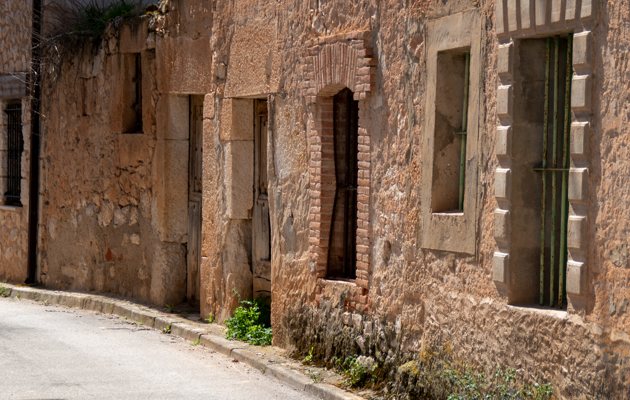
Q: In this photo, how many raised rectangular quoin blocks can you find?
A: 12